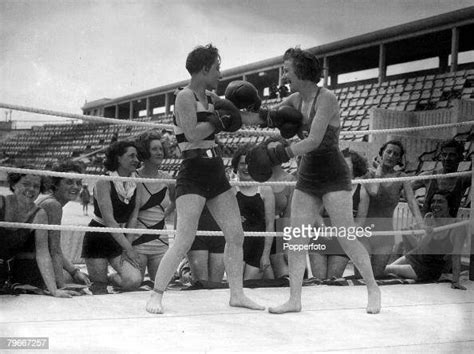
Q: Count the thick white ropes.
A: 3